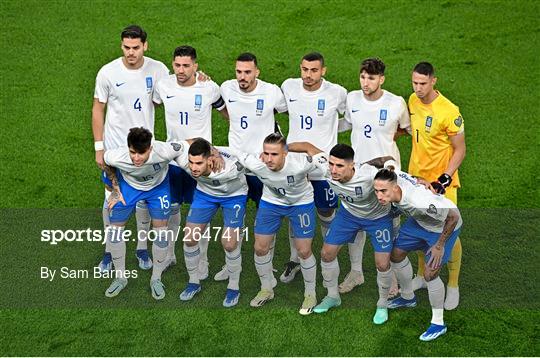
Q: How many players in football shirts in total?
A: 11